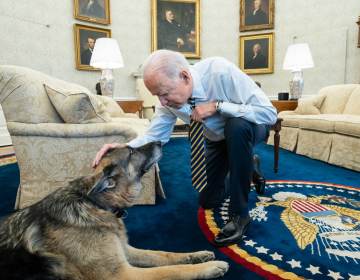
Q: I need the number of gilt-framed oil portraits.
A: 5